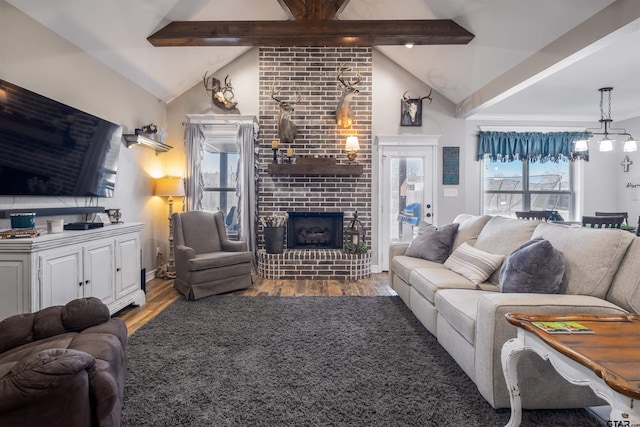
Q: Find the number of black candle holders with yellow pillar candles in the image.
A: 2